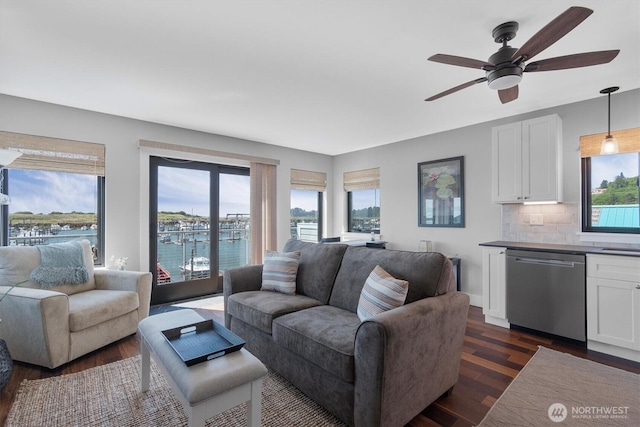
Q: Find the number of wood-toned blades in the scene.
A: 5